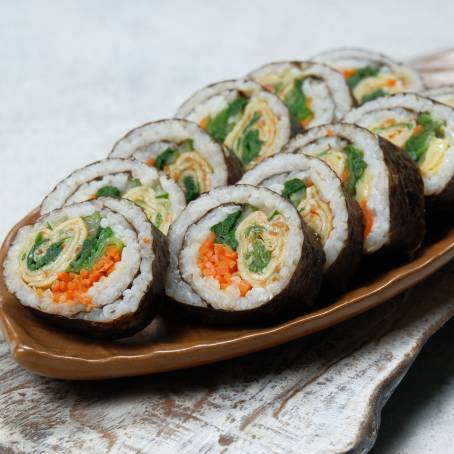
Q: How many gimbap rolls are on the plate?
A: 11